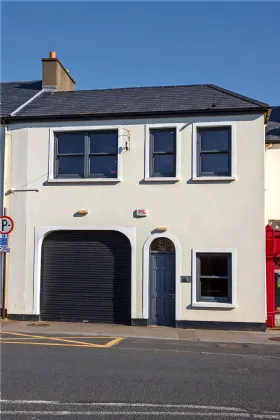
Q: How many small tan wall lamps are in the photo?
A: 2